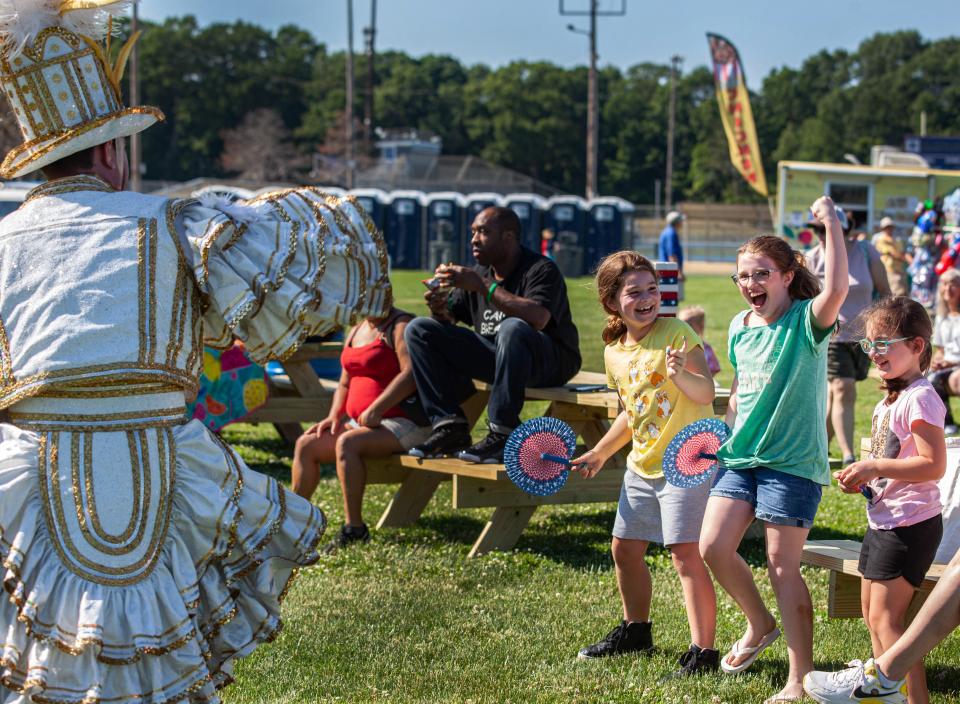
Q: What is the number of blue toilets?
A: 7